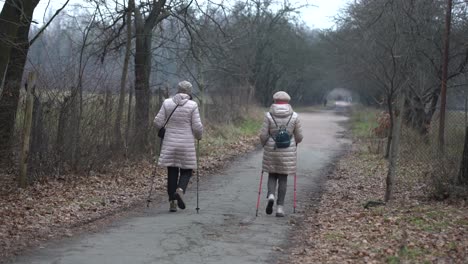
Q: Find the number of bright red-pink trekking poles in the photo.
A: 2